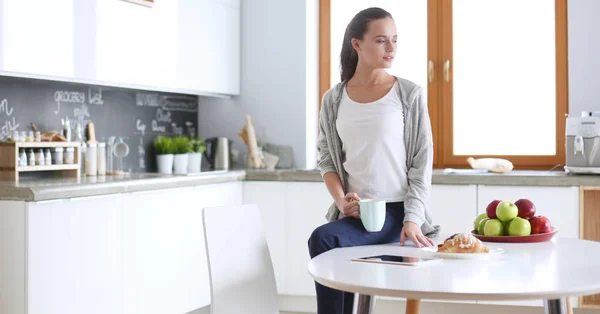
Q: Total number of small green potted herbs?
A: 3